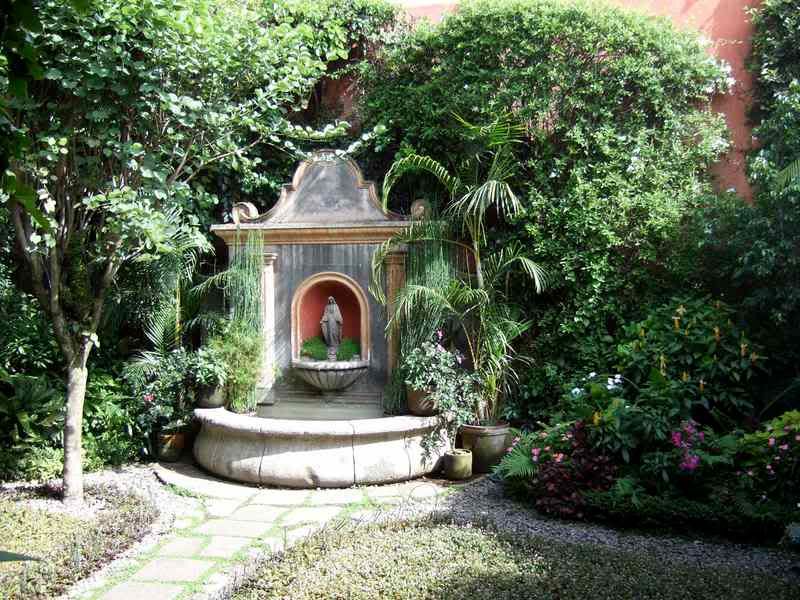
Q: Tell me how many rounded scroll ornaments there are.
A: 2